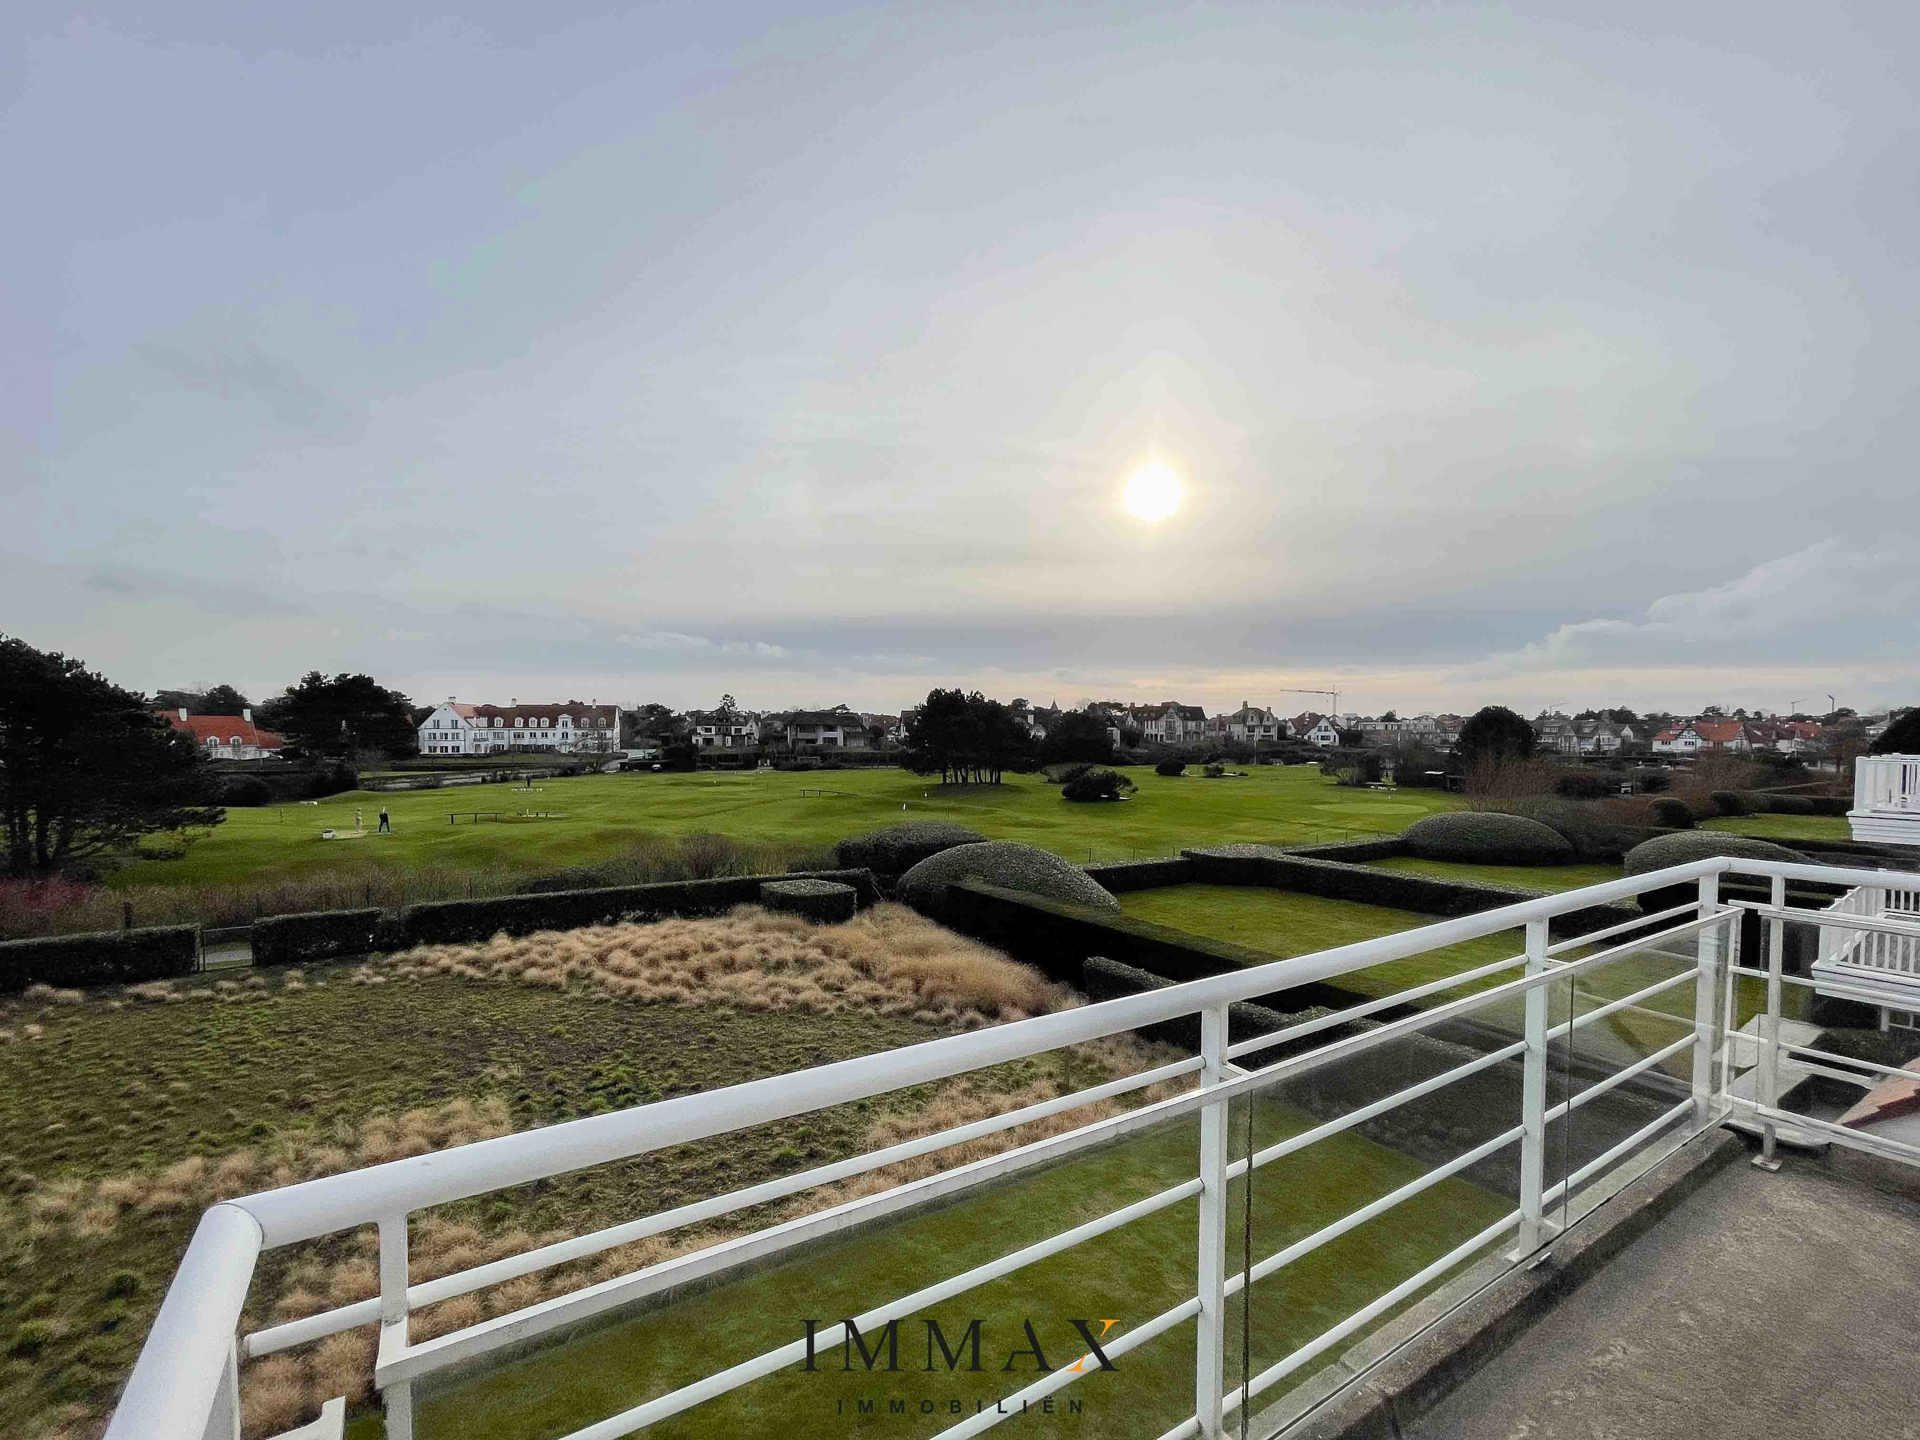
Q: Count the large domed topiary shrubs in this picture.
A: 4